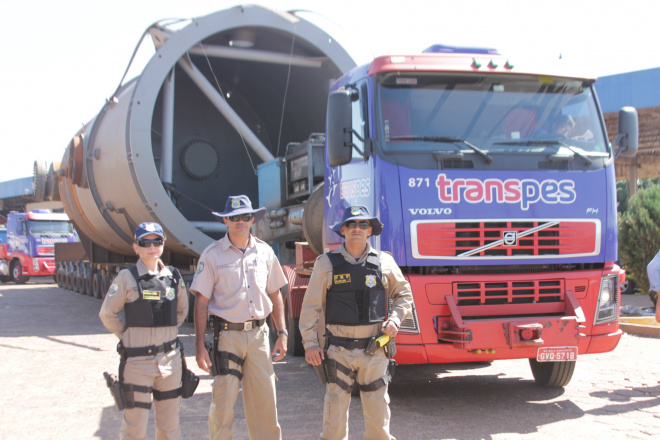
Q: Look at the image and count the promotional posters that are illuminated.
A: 0